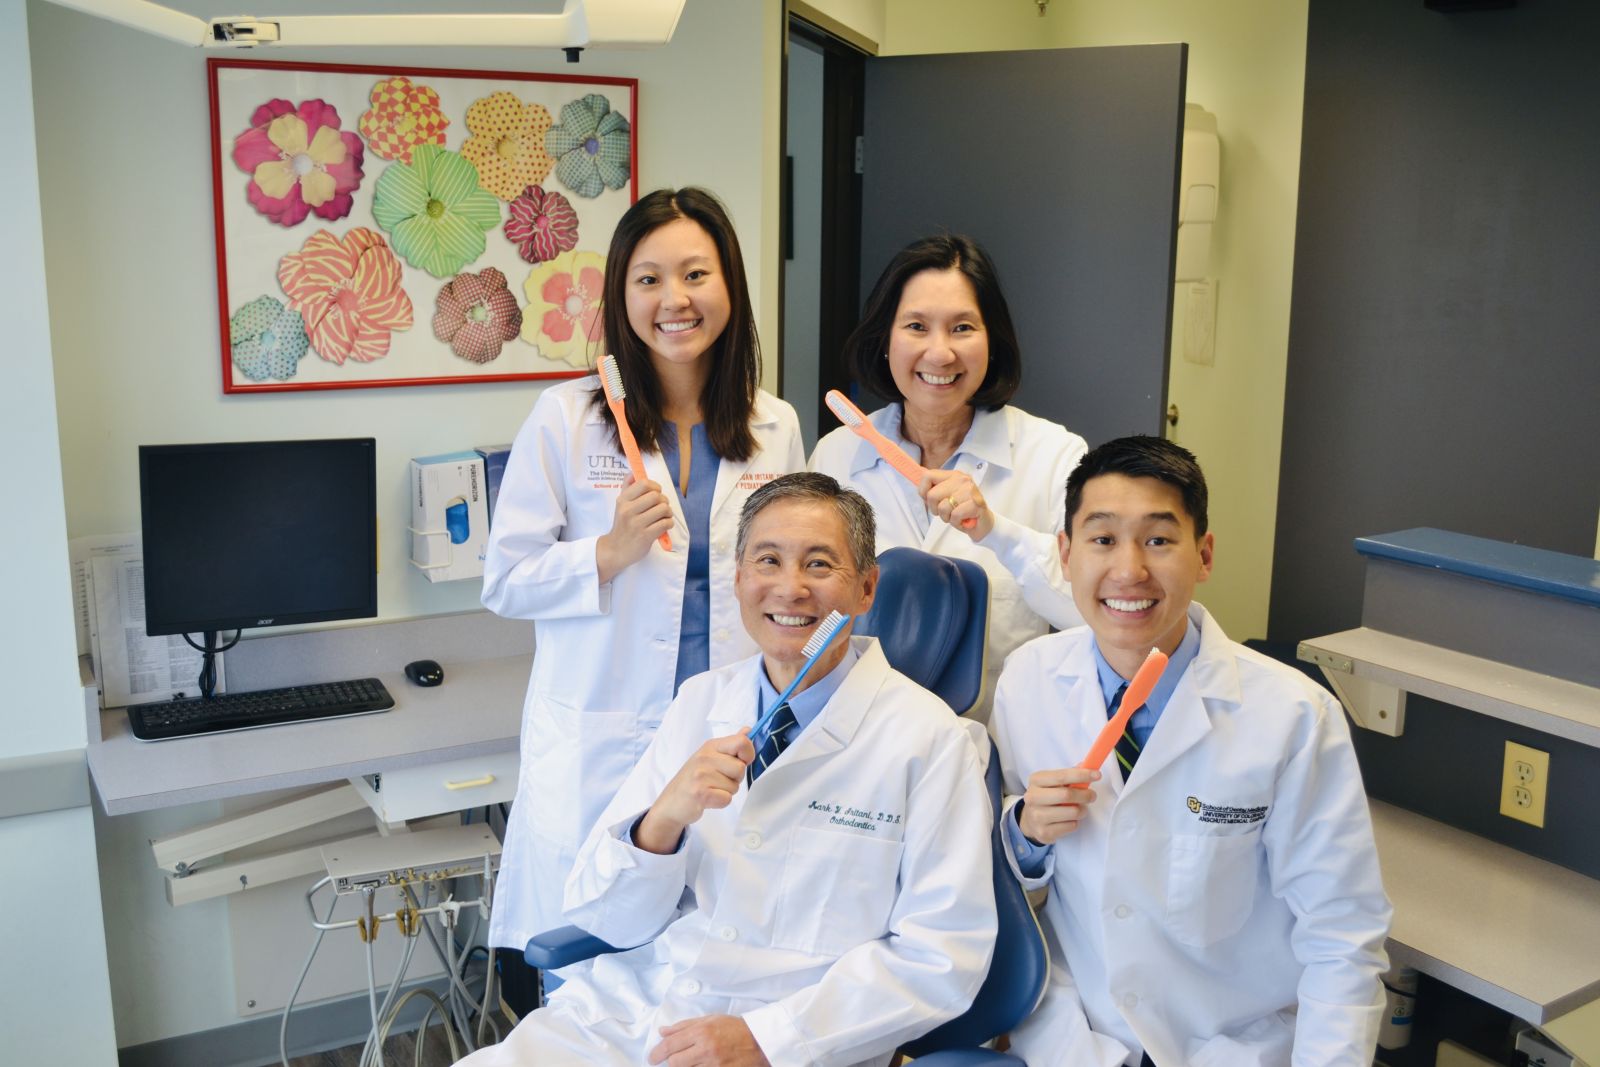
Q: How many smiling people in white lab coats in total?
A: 4